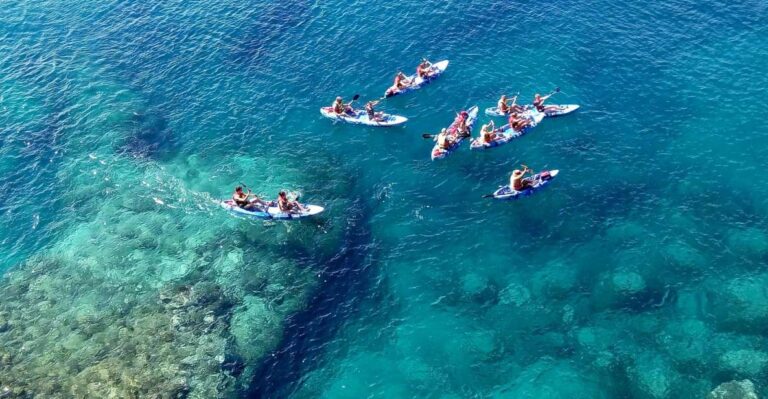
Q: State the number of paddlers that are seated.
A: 13